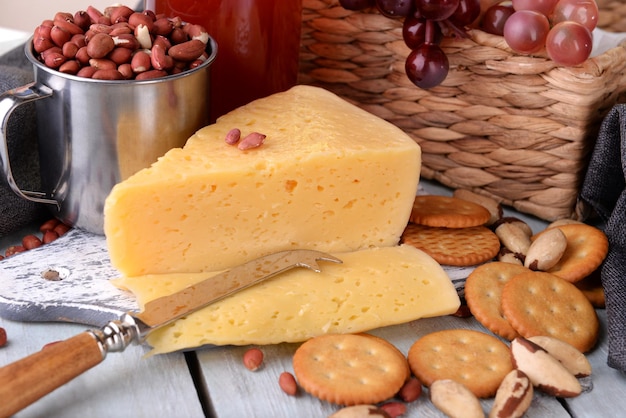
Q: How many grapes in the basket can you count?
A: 11